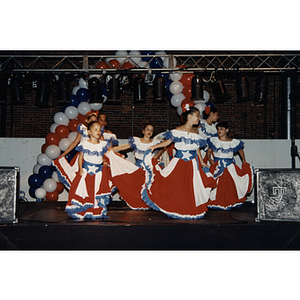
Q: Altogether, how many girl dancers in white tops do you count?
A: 7